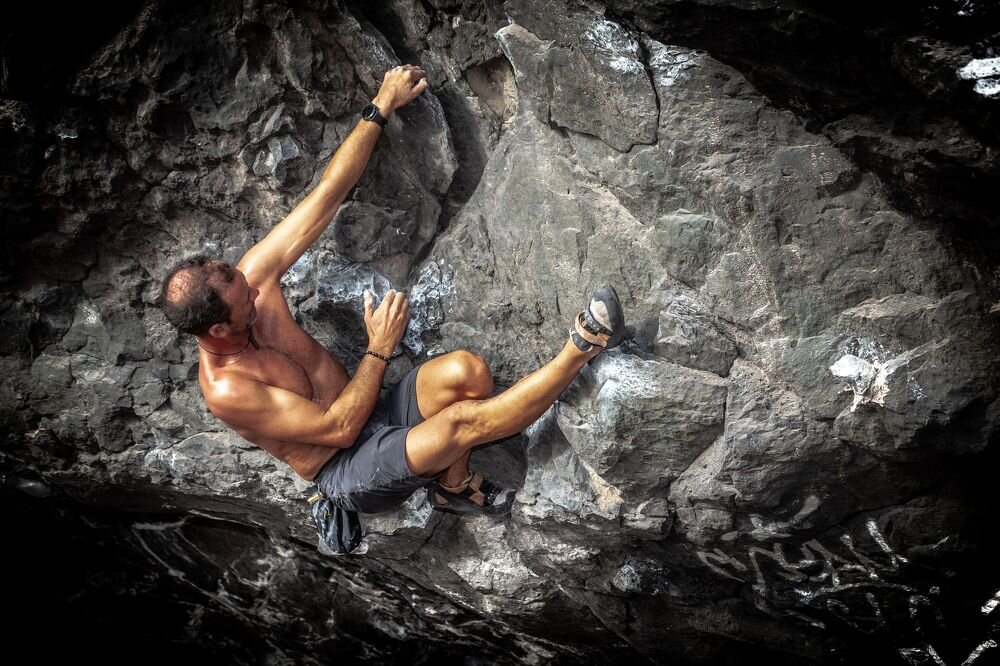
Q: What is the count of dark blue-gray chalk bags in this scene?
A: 1